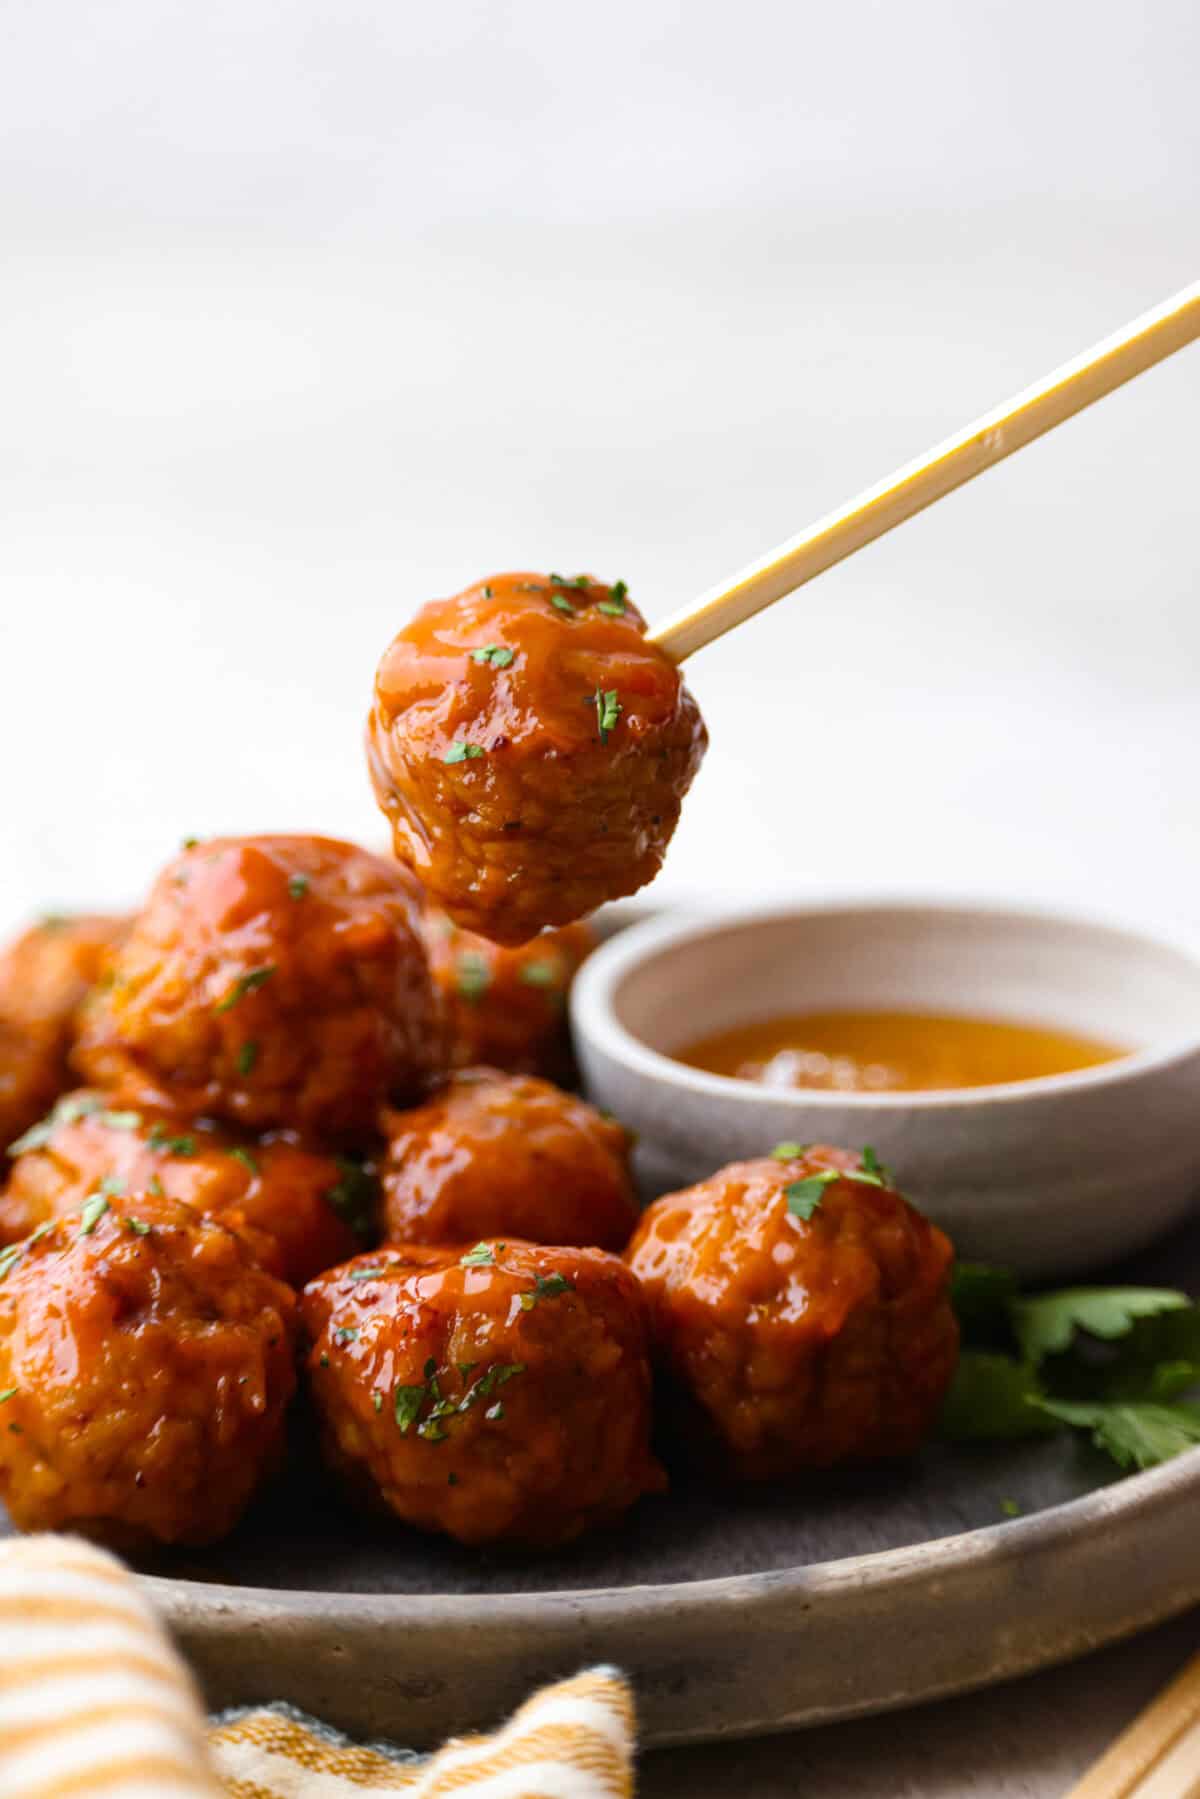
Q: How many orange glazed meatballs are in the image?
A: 9